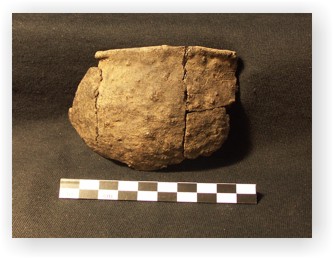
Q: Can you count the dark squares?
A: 10